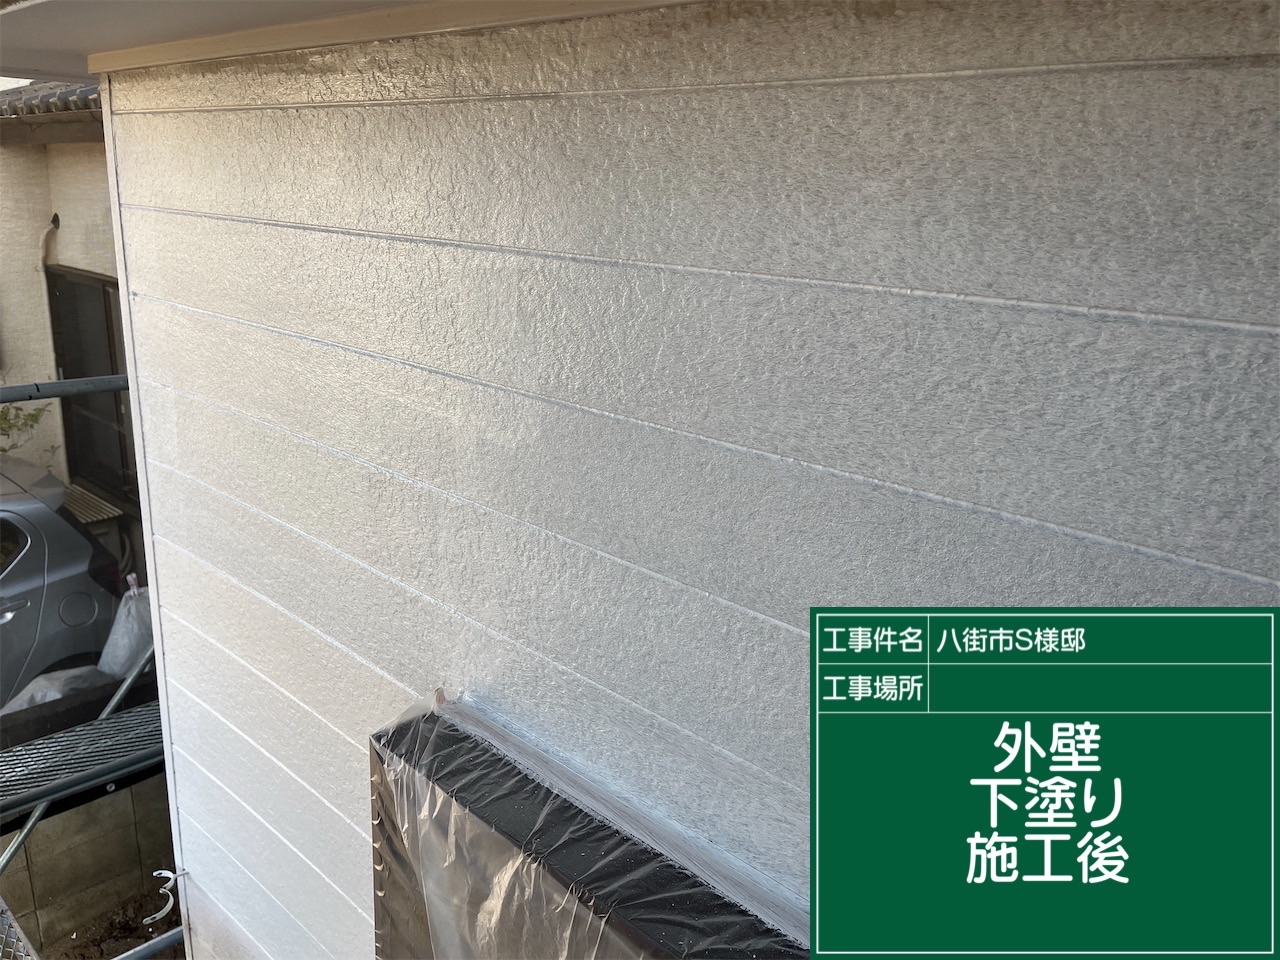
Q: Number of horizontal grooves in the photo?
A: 11